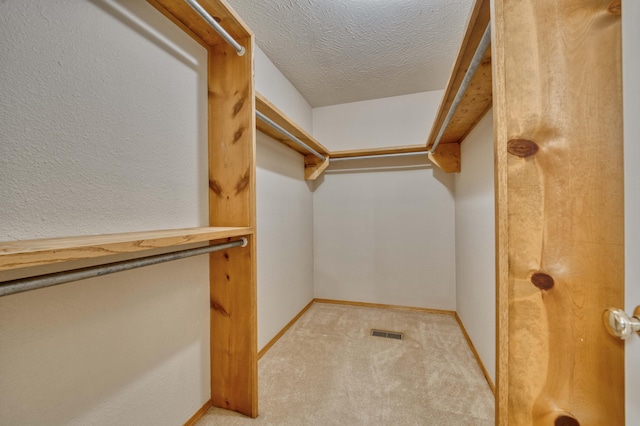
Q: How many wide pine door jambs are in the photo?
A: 1